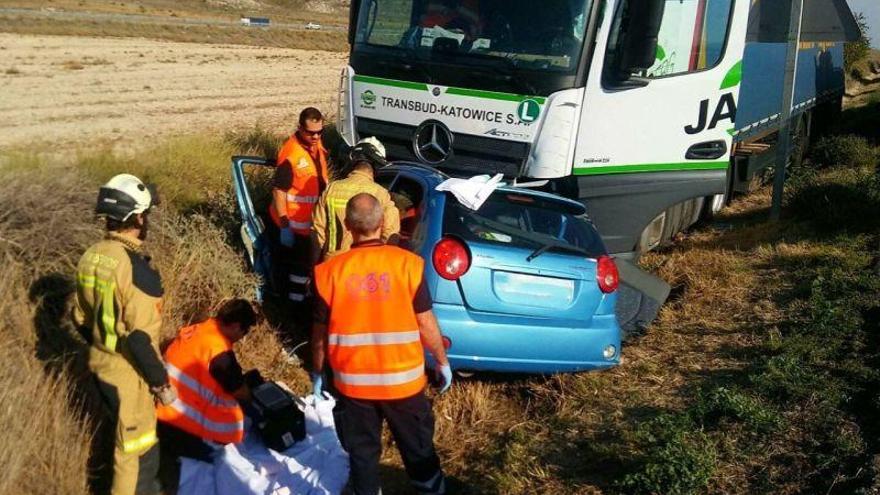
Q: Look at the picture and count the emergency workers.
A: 5